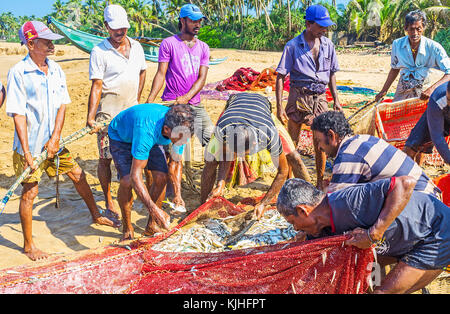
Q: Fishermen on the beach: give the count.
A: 10